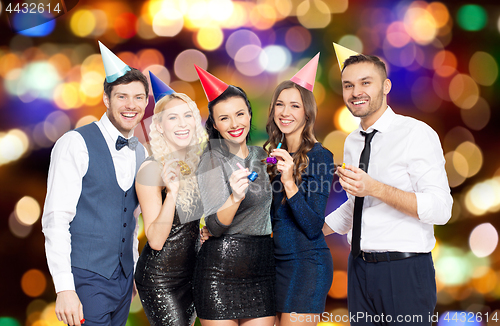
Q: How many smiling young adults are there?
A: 5